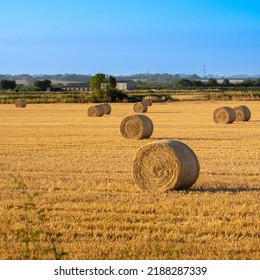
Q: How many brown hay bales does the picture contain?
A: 9